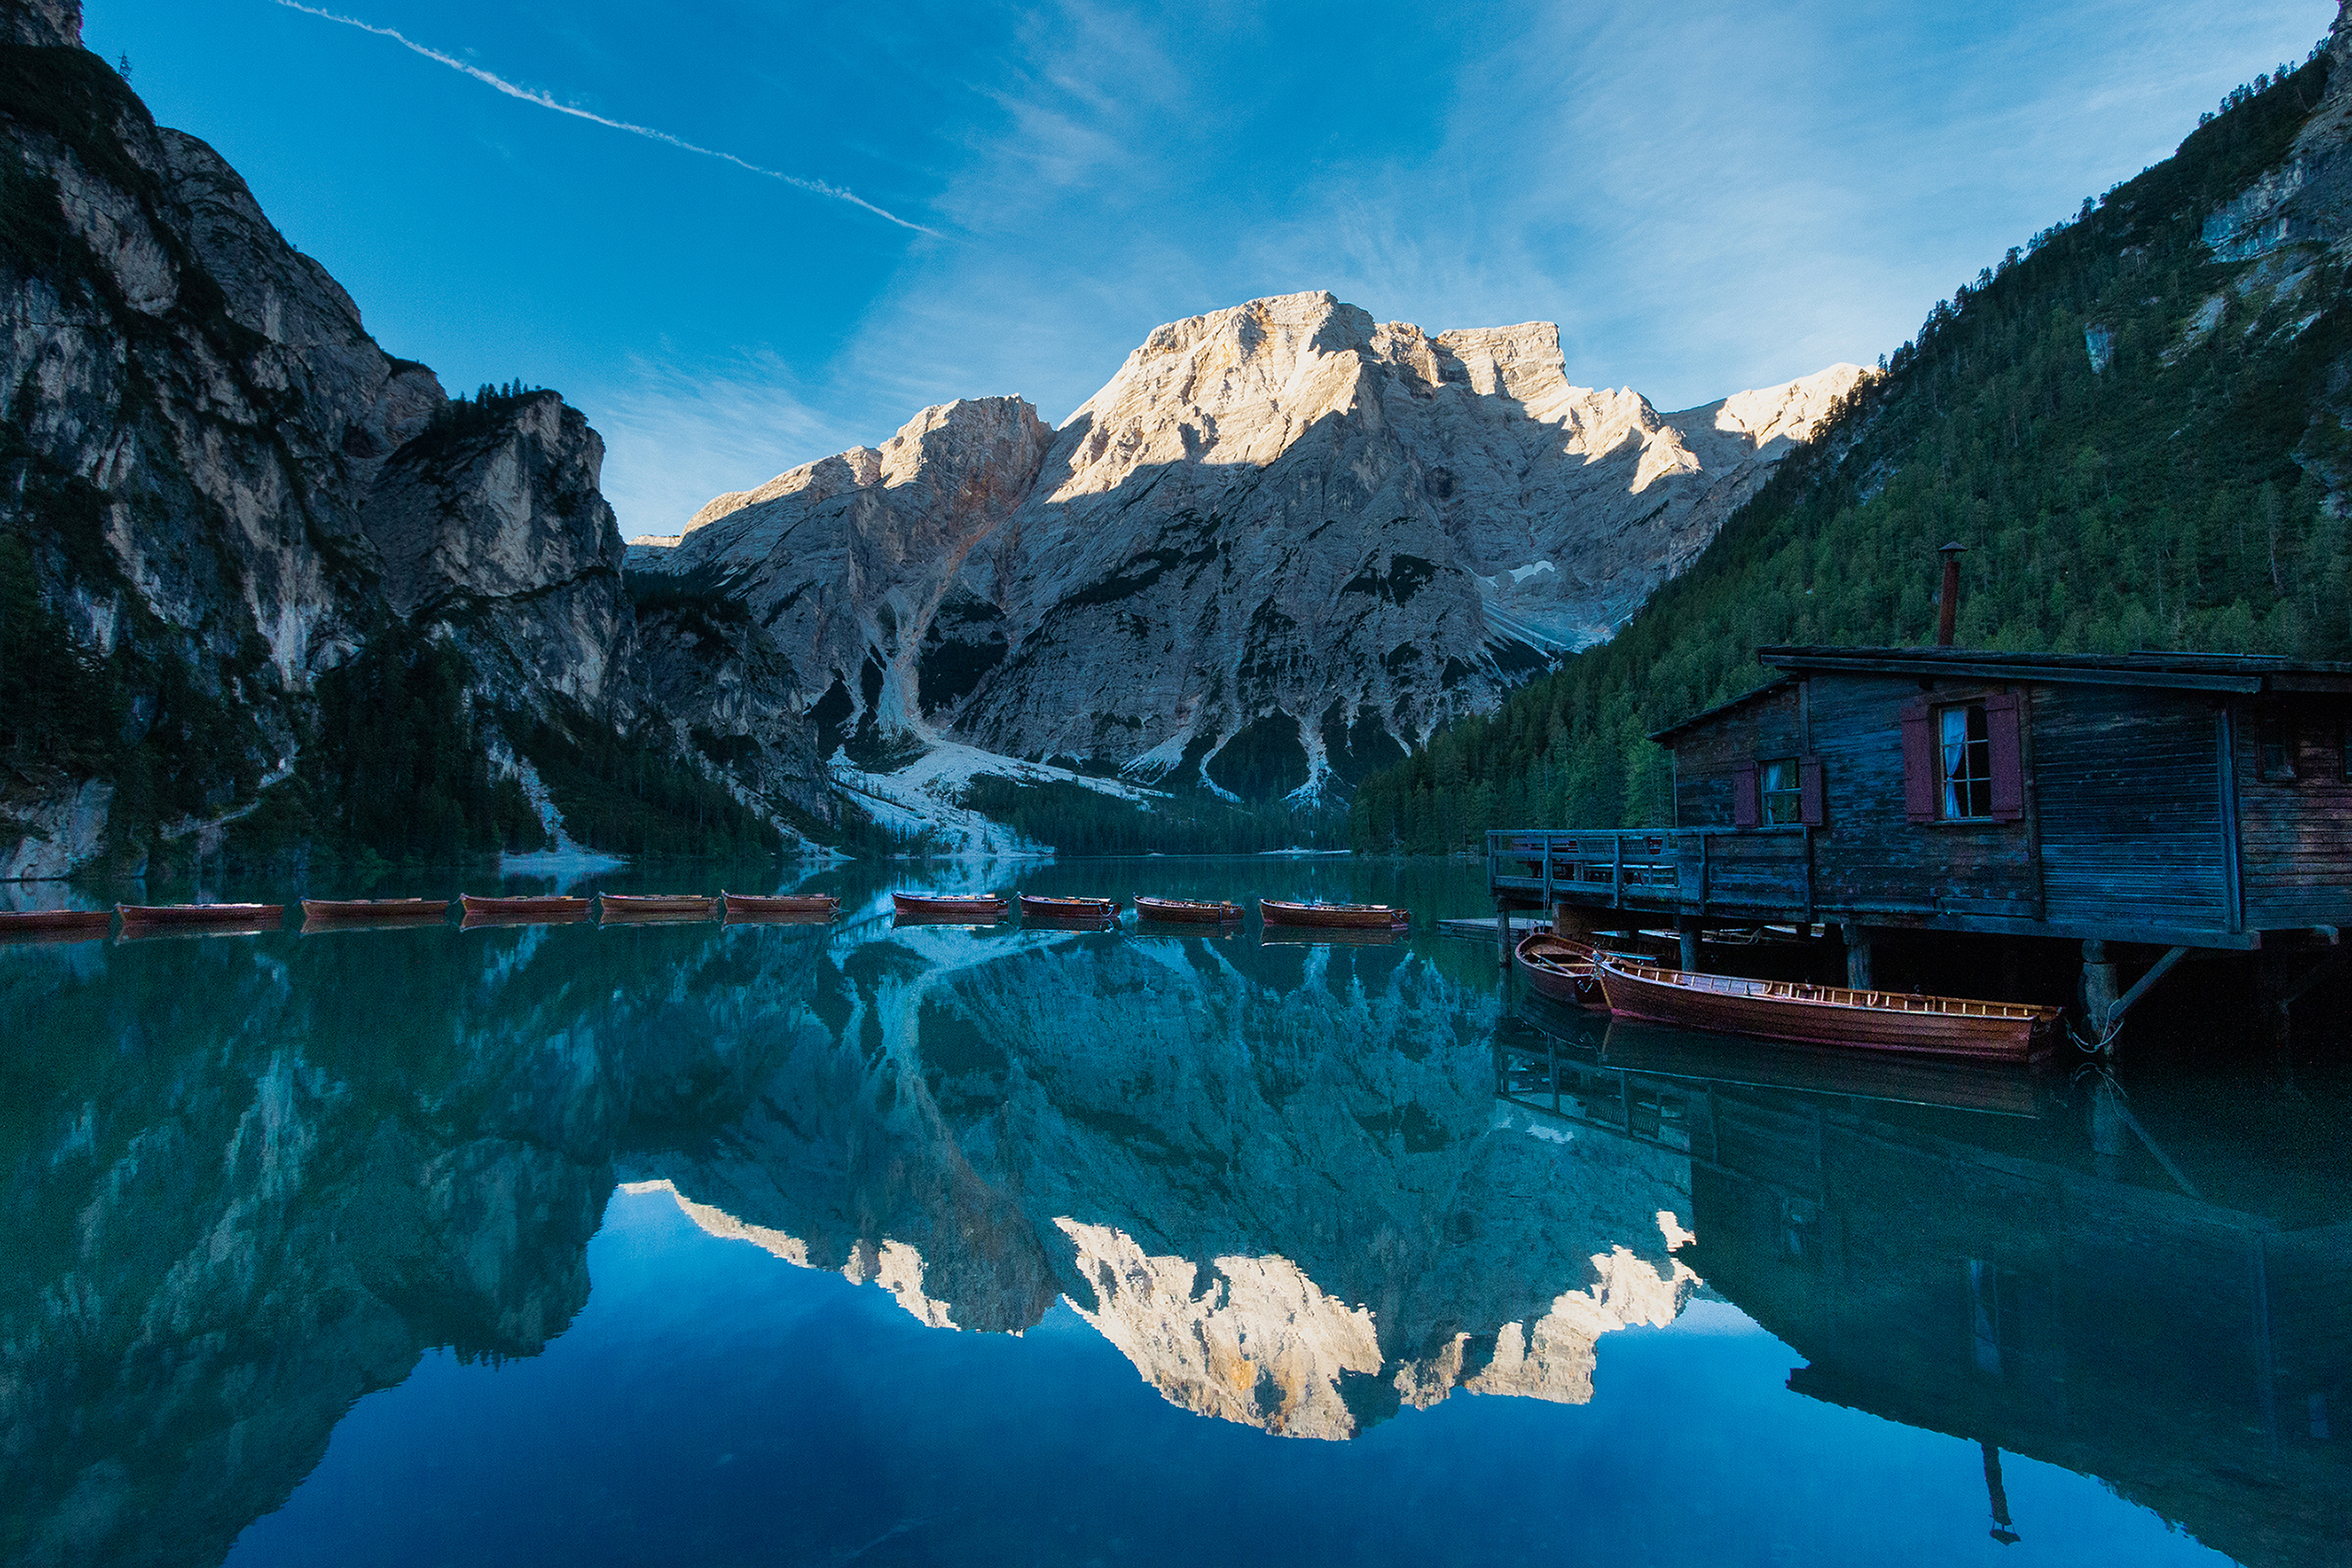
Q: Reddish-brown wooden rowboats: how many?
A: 12